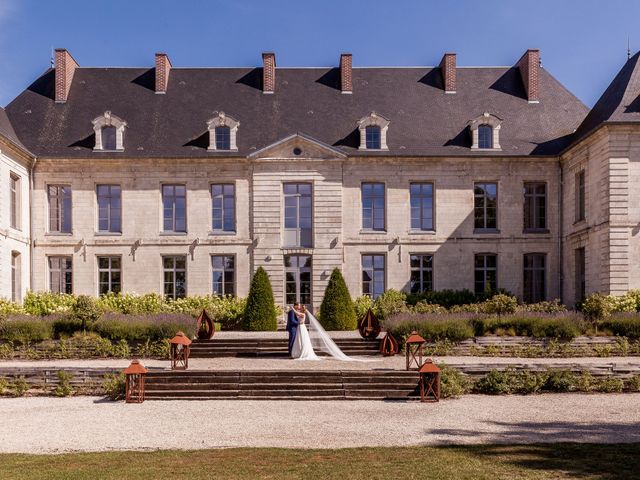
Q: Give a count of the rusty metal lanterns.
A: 4